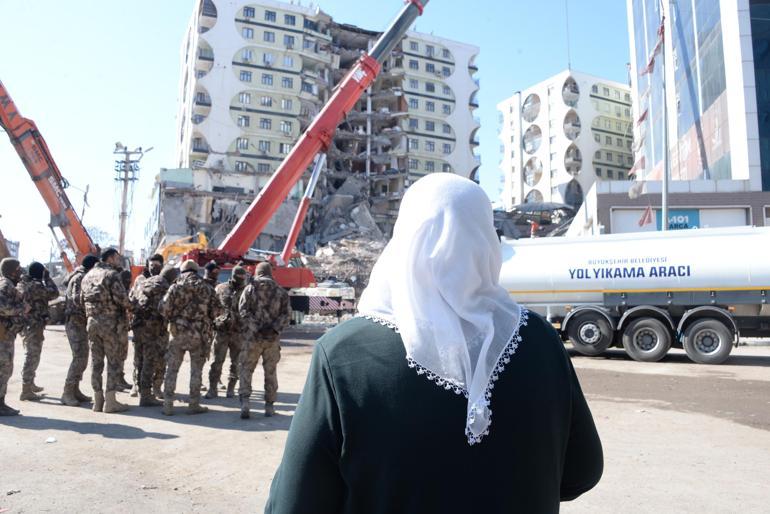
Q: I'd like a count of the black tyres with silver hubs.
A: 3